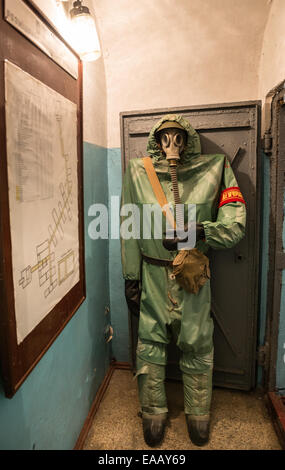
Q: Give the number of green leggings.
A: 2